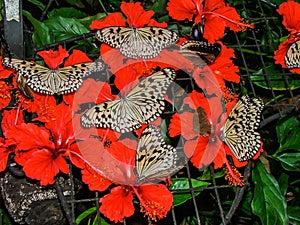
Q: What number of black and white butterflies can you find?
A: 6